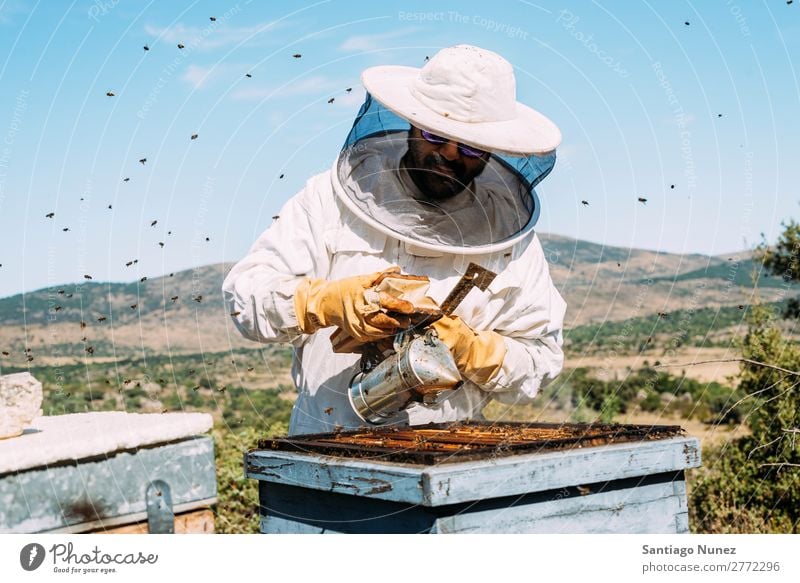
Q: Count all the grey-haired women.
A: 0